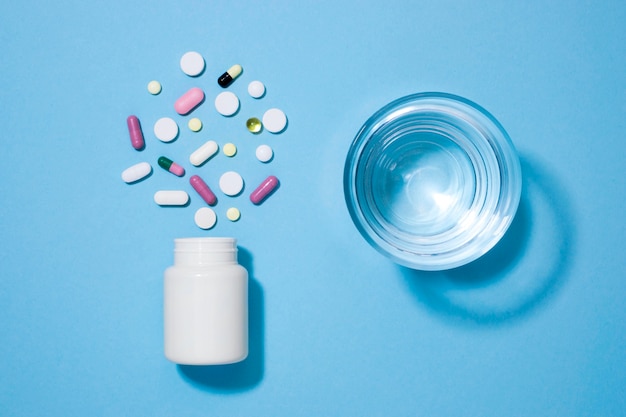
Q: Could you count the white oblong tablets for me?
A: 3